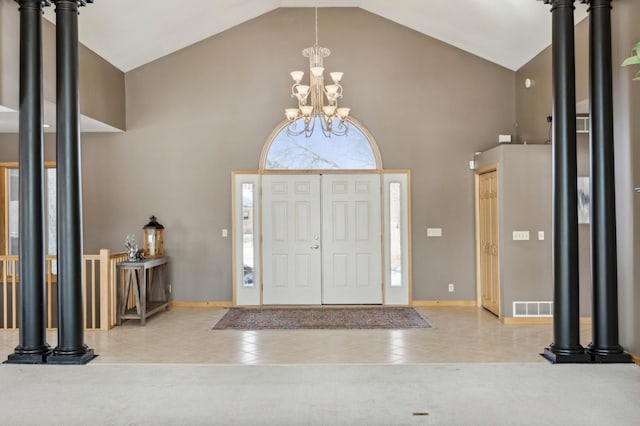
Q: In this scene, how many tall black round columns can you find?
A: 4